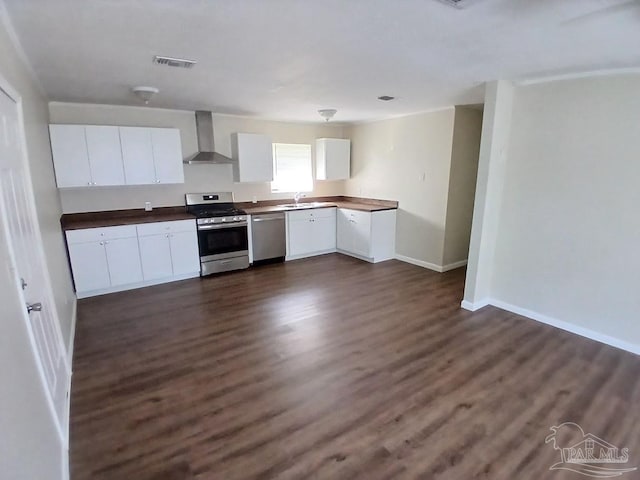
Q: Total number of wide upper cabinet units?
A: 2